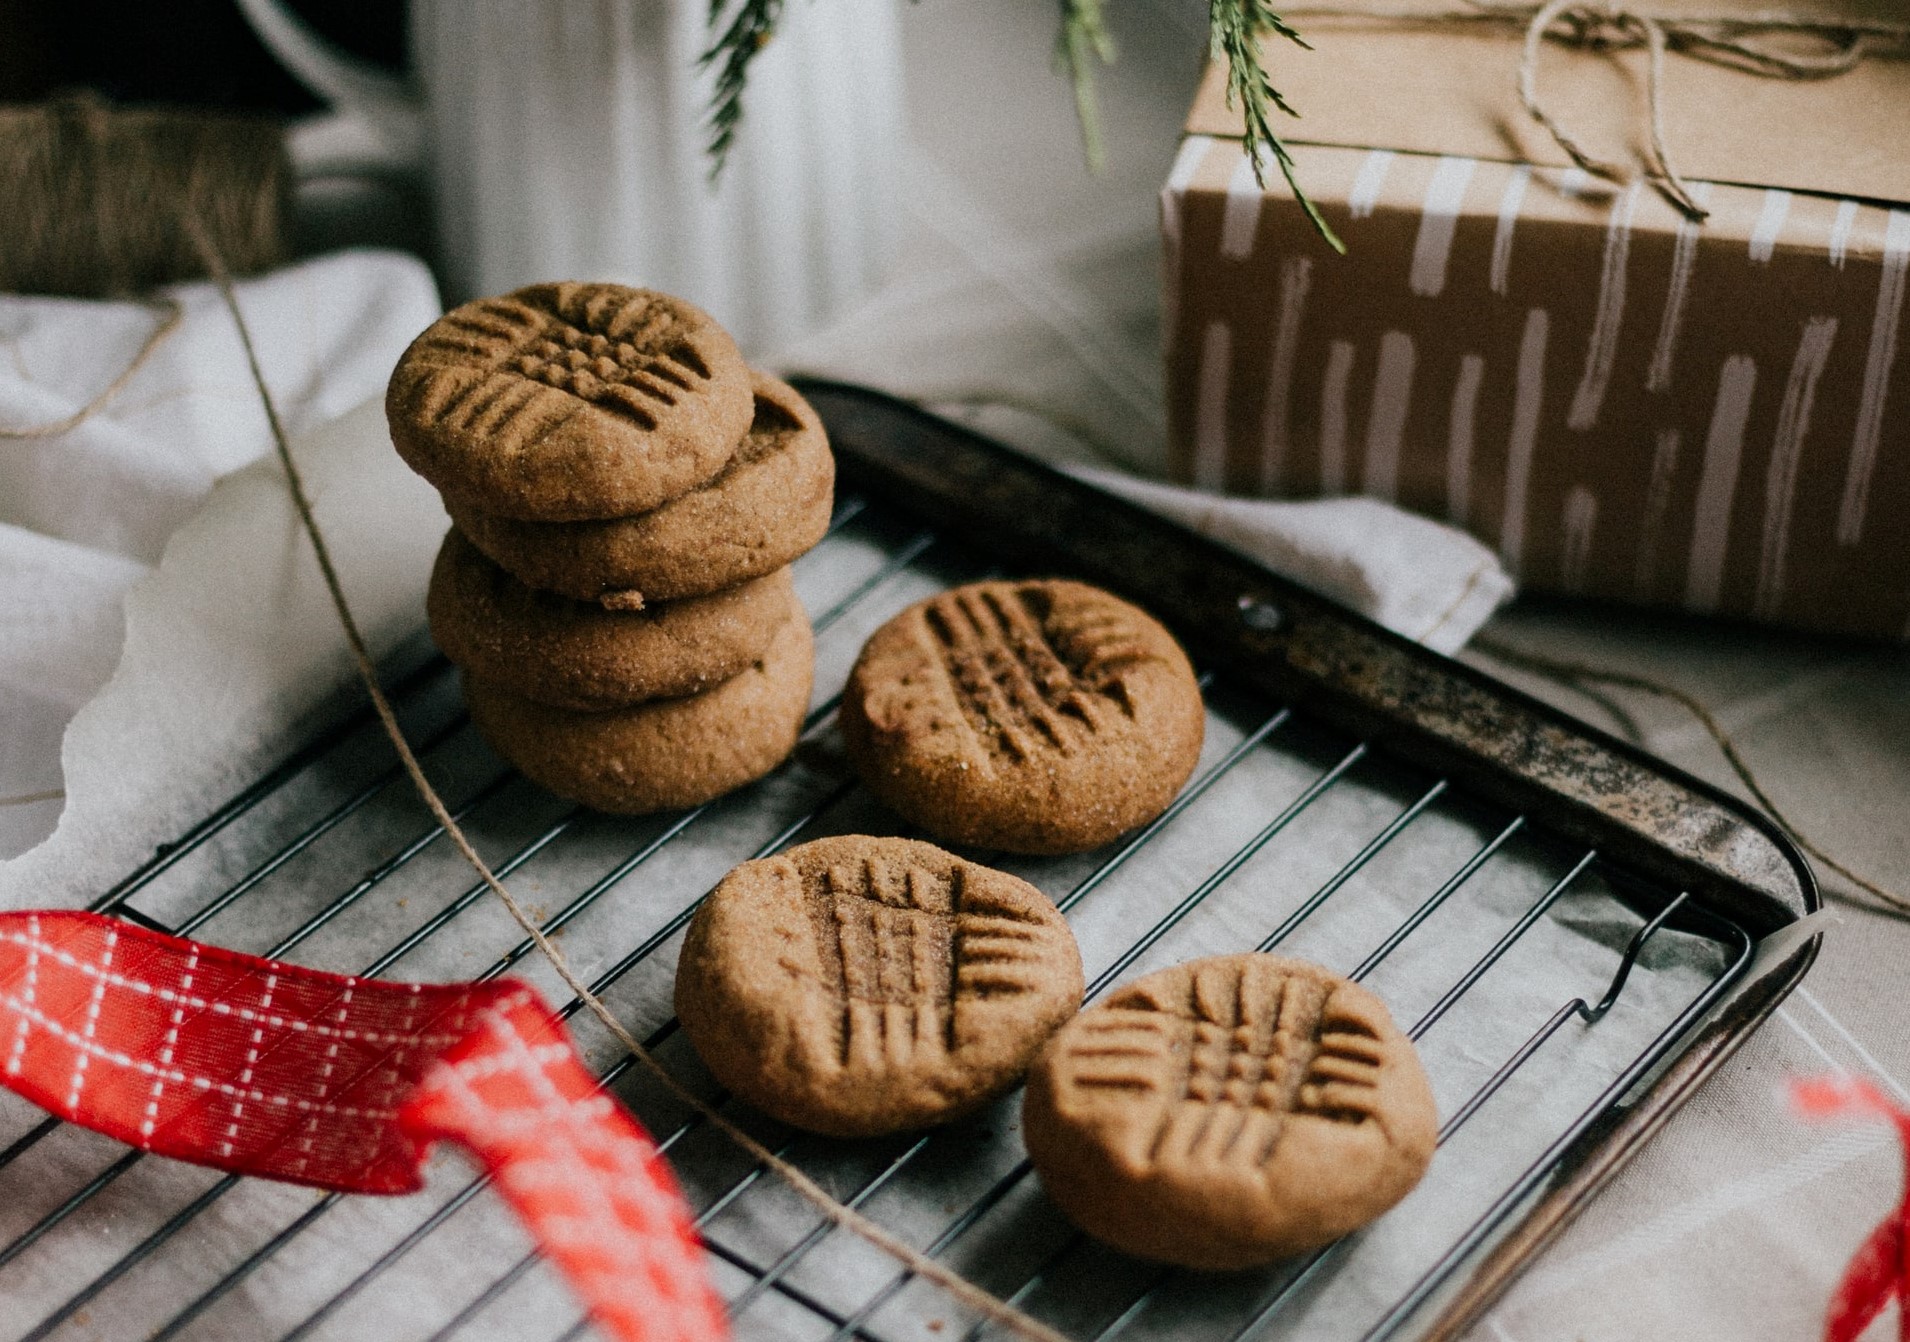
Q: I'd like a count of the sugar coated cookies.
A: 7